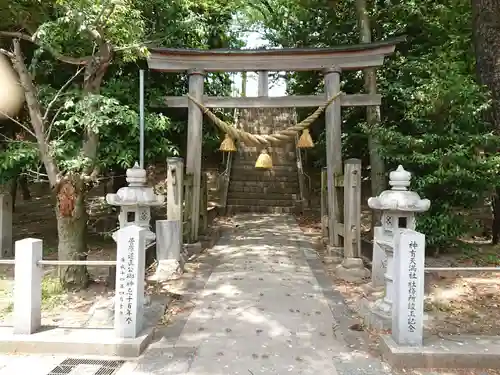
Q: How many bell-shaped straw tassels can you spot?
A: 3